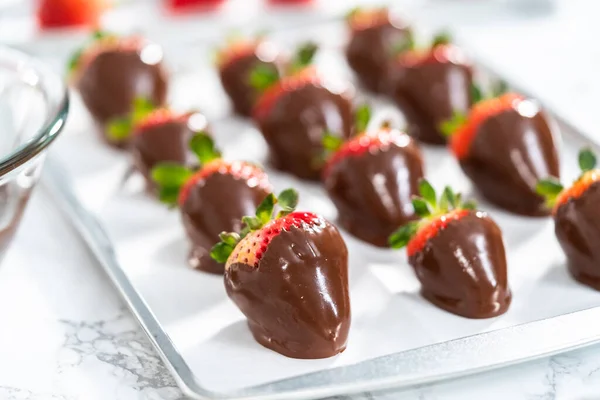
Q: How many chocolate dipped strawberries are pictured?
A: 12